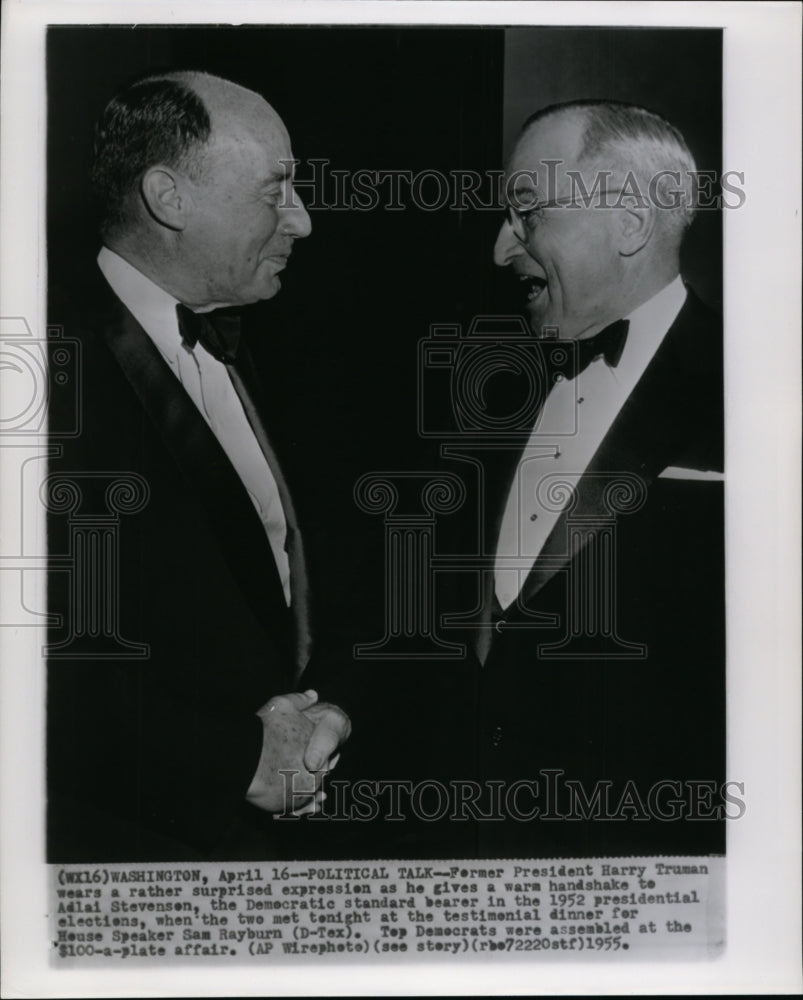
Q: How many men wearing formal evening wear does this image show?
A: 2